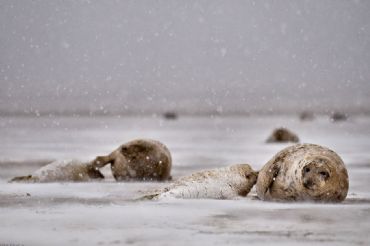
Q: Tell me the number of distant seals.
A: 4